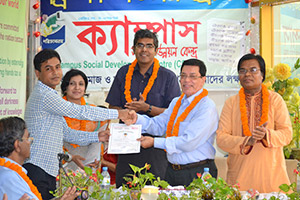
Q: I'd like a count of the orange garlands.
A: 5